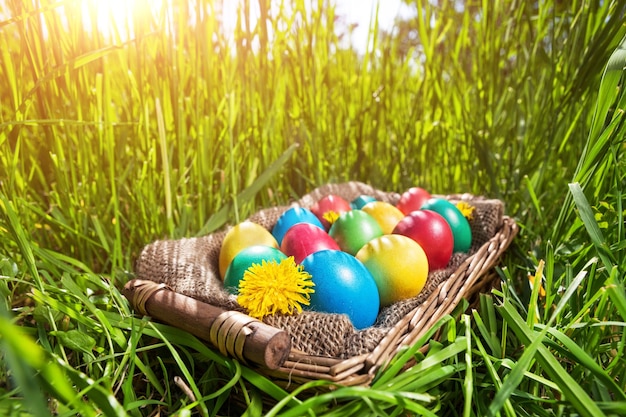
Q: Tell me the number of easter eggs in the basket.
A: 13